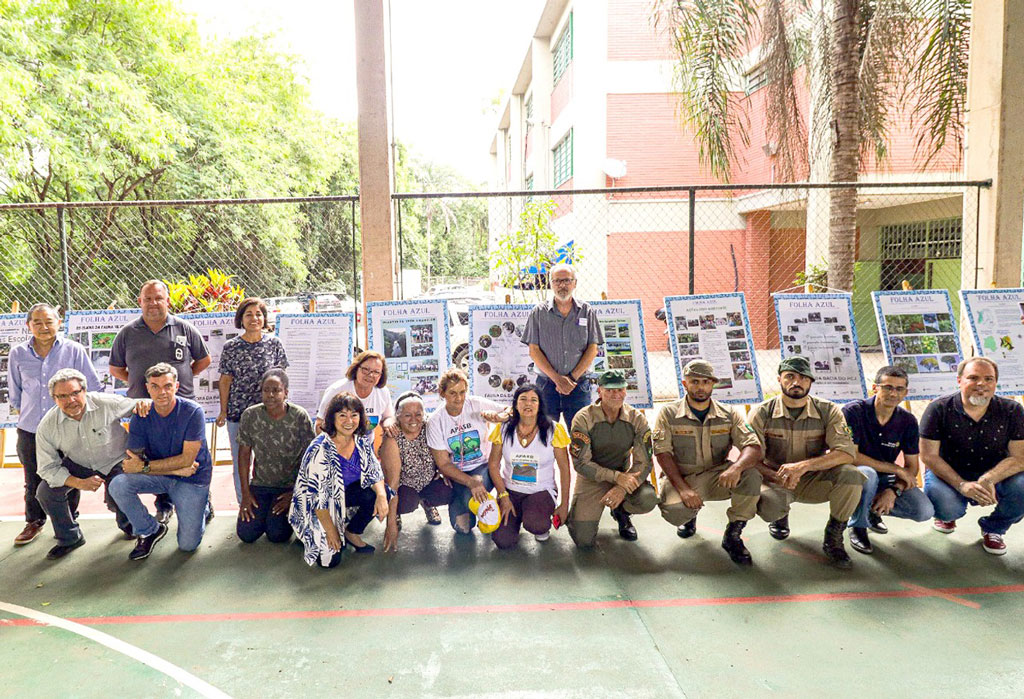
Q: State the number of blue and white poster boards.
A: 11